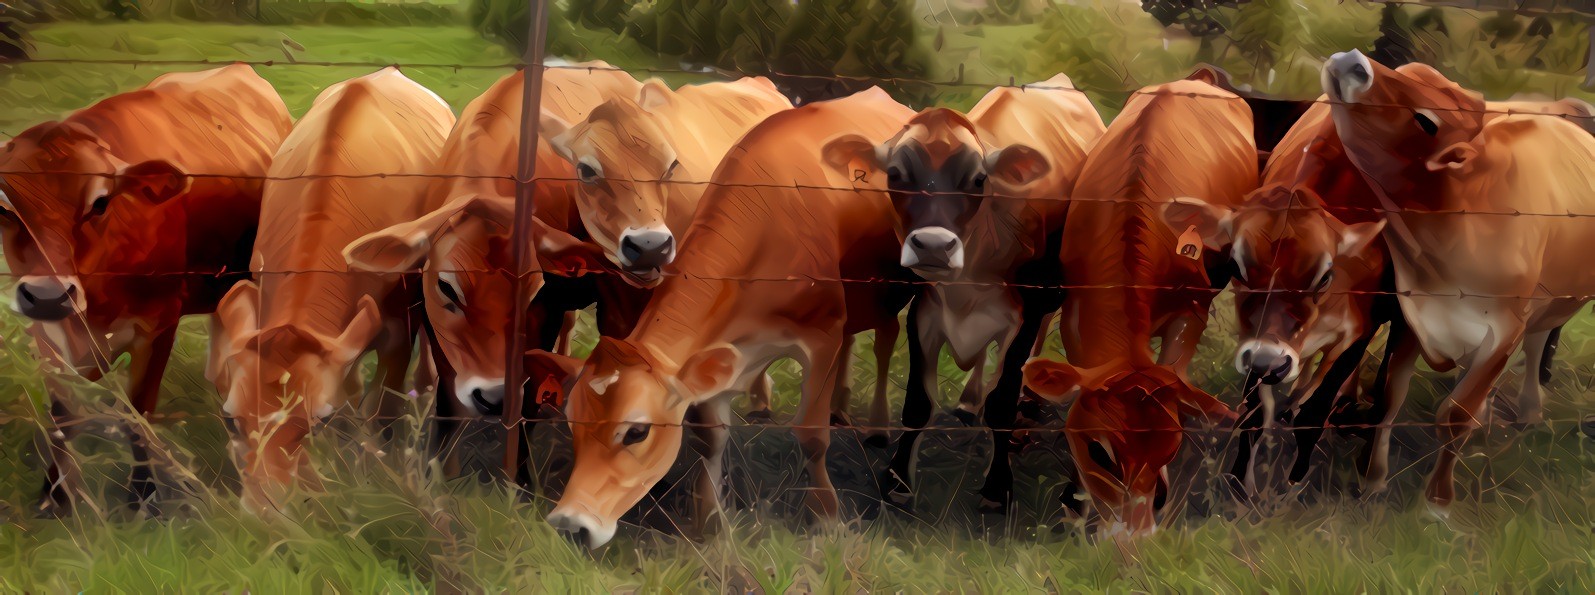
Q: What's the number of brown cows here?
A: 9